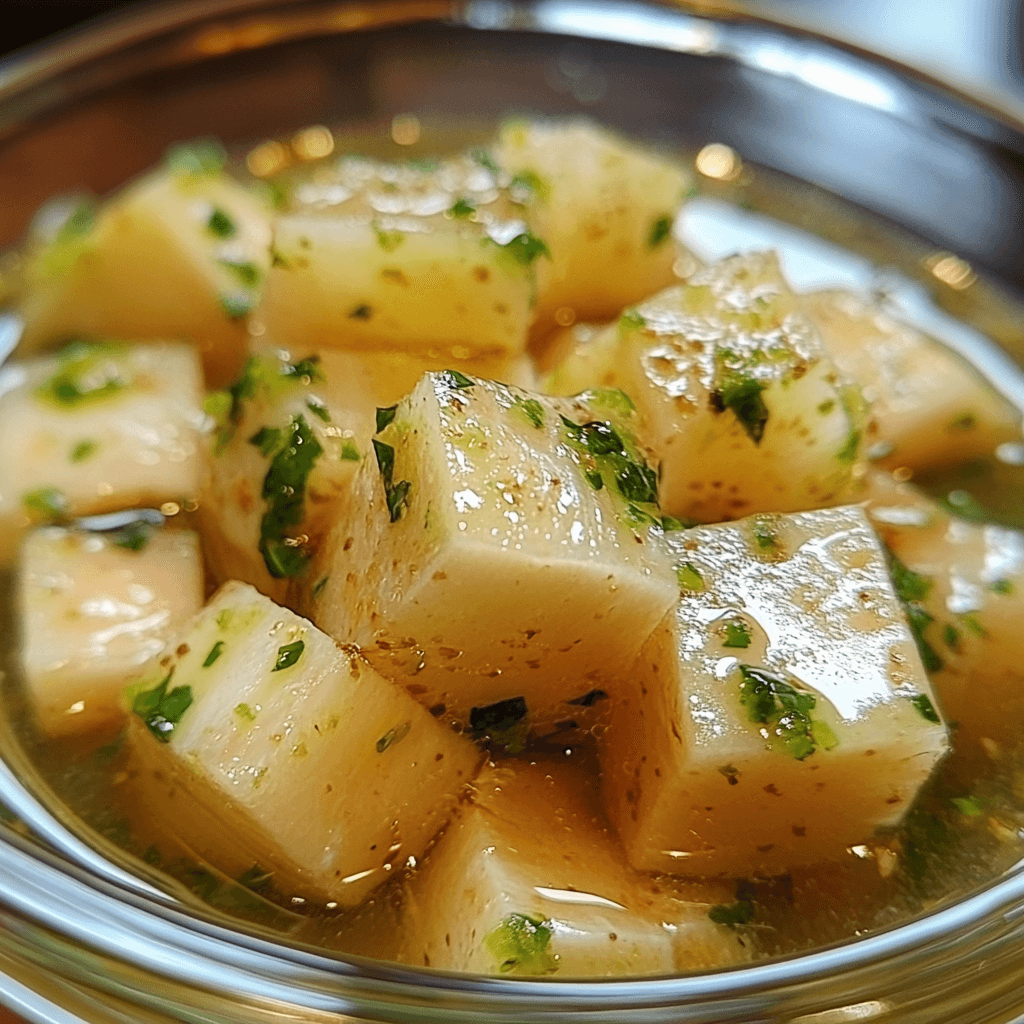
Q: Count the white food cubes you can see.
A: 13